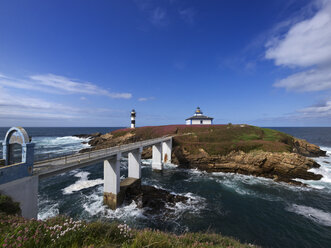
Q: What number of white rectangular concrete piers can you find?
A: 4